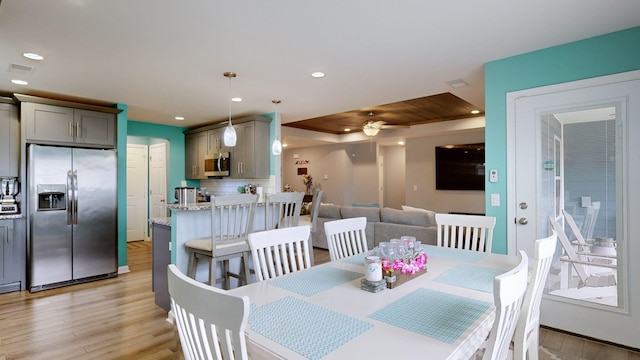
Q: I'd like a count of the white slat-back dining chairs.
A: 6